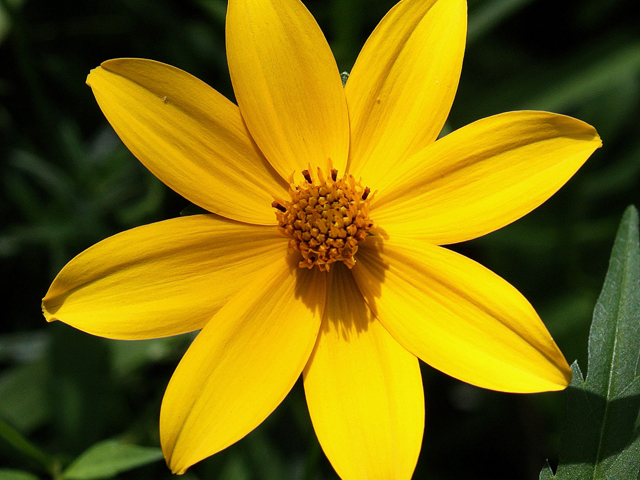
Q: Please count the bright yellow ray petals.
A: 8